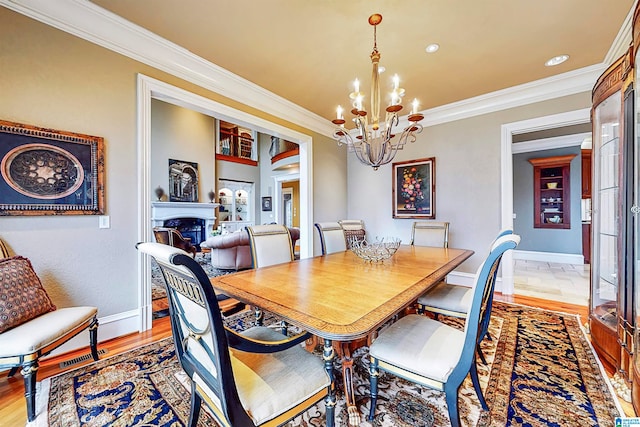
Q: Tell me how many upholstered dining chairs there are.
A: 8